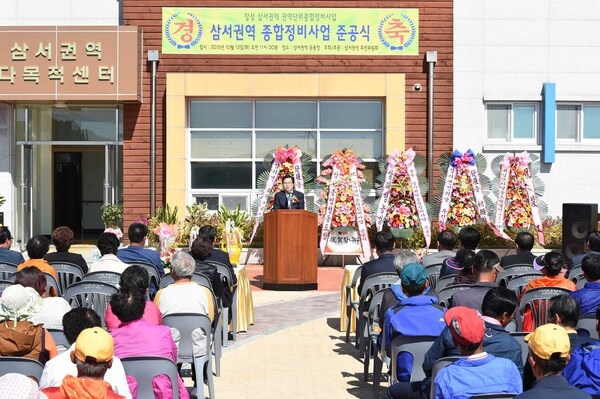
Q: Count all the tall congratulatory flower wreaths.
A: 5